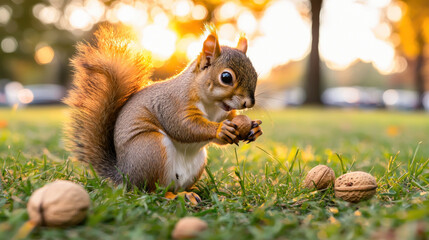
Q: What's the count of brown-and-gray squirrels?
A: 1